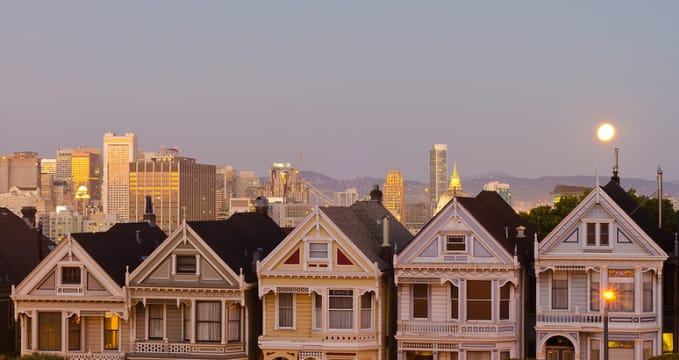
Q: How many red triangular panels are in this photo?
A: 2